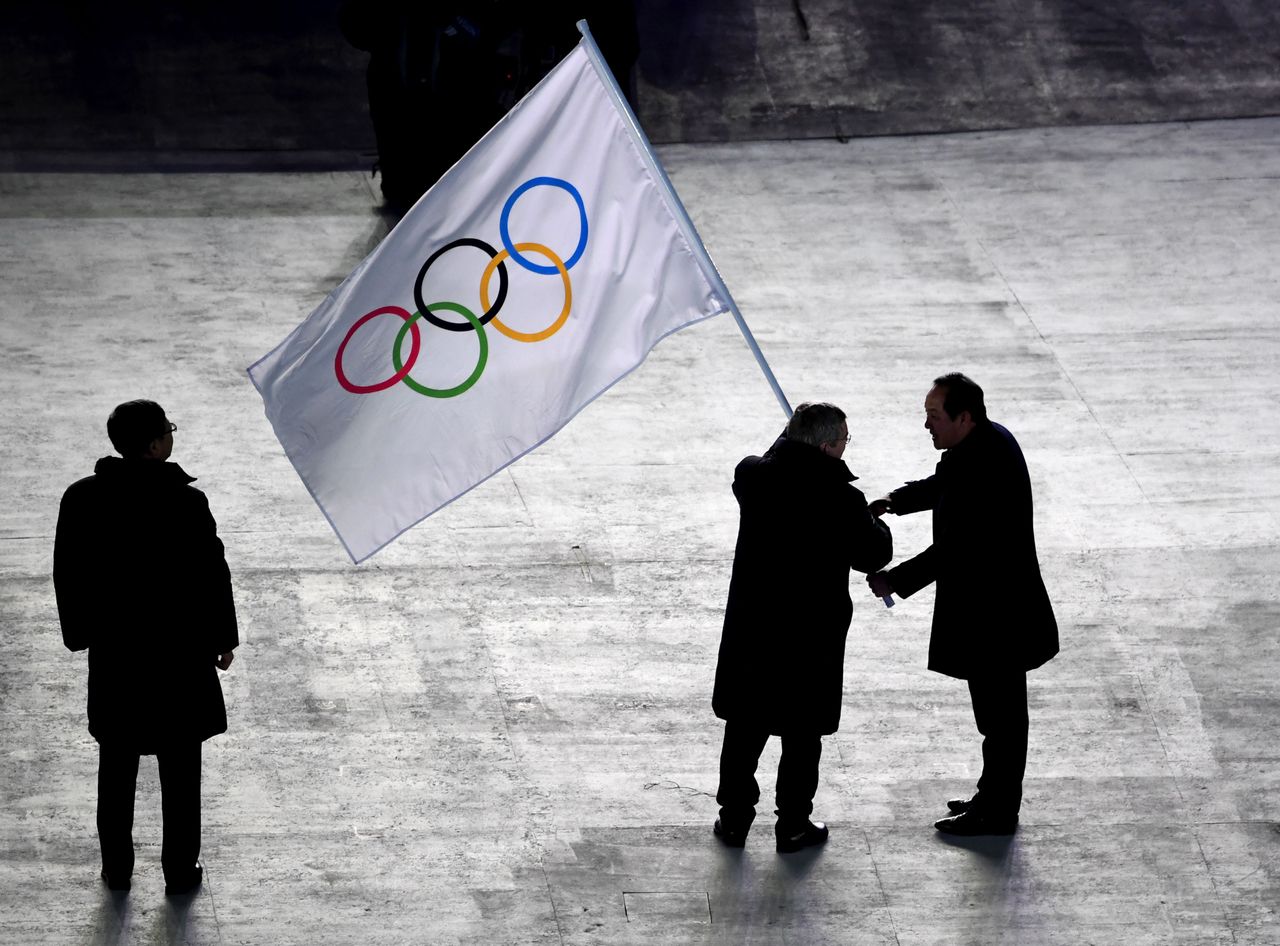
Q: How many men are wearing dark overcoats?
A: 3